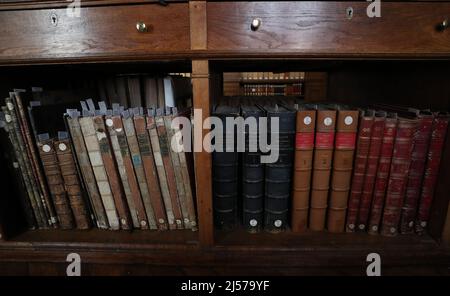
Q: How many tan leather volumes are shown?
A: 3